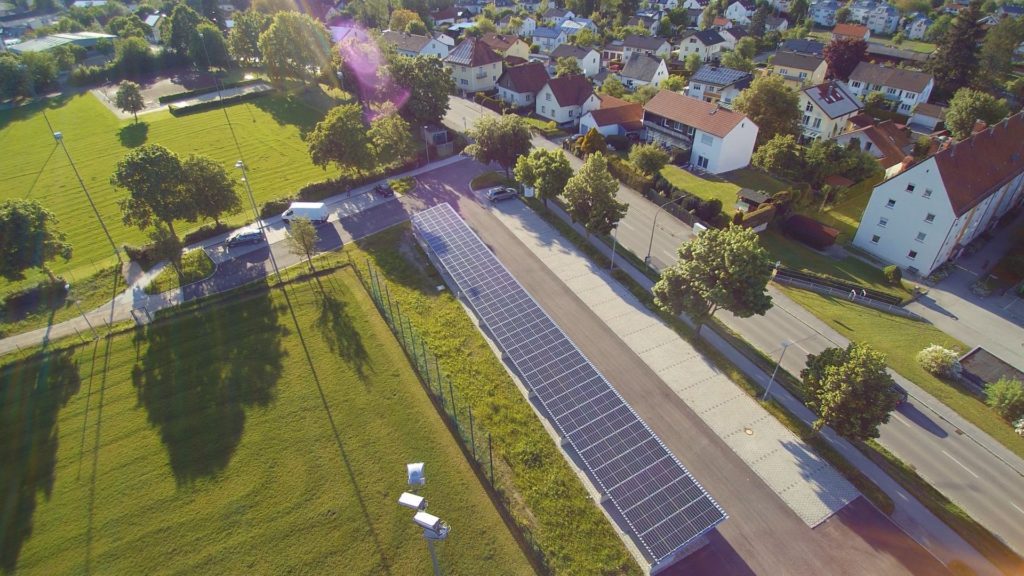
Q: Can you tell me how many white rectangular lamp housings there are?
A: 3